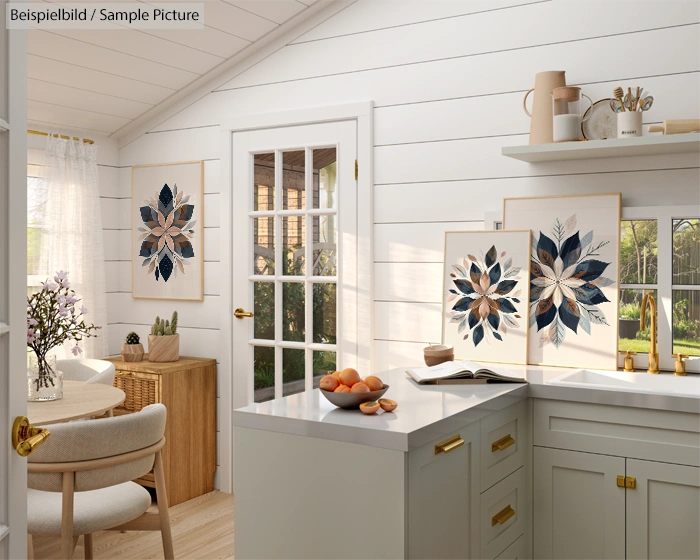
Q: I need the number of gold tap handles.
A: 2